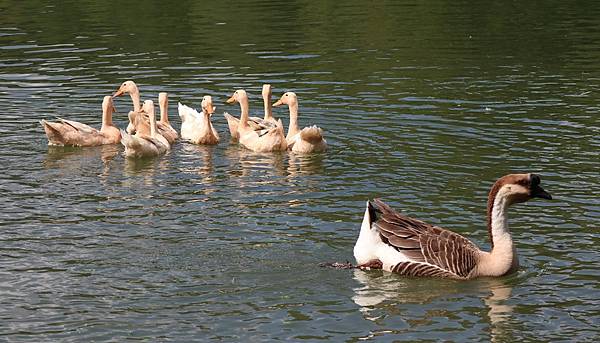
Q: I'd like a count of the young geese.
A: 8